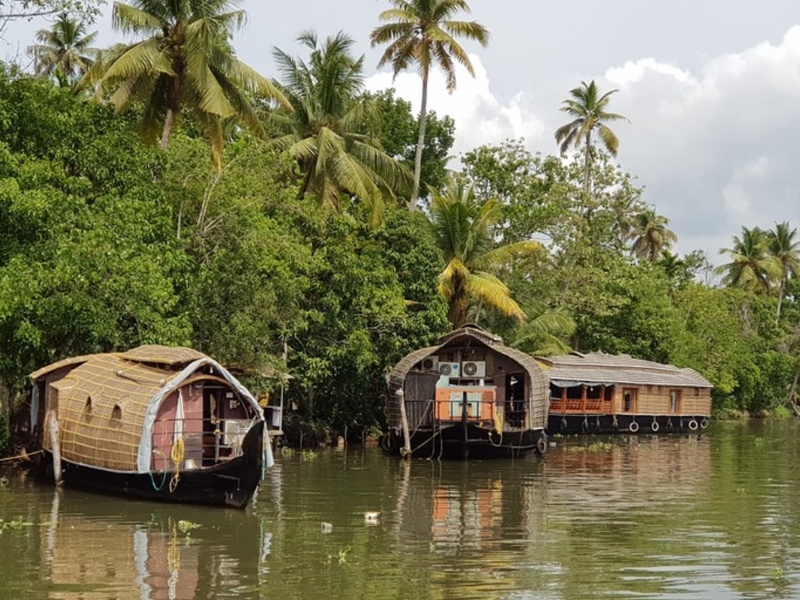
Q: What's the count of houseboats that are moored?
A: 3